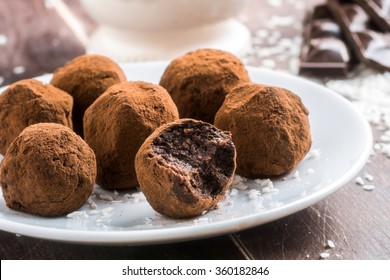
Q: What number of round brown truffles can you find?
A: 7